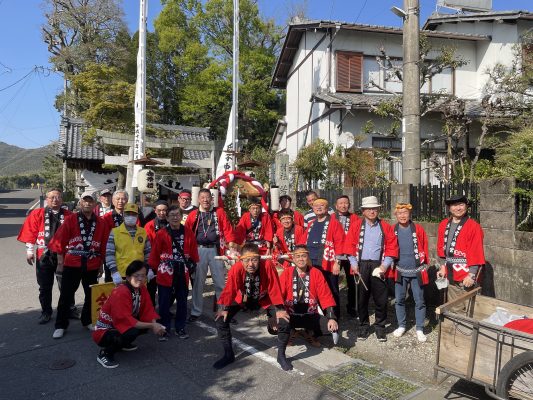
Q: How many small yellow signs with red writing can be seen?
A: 1